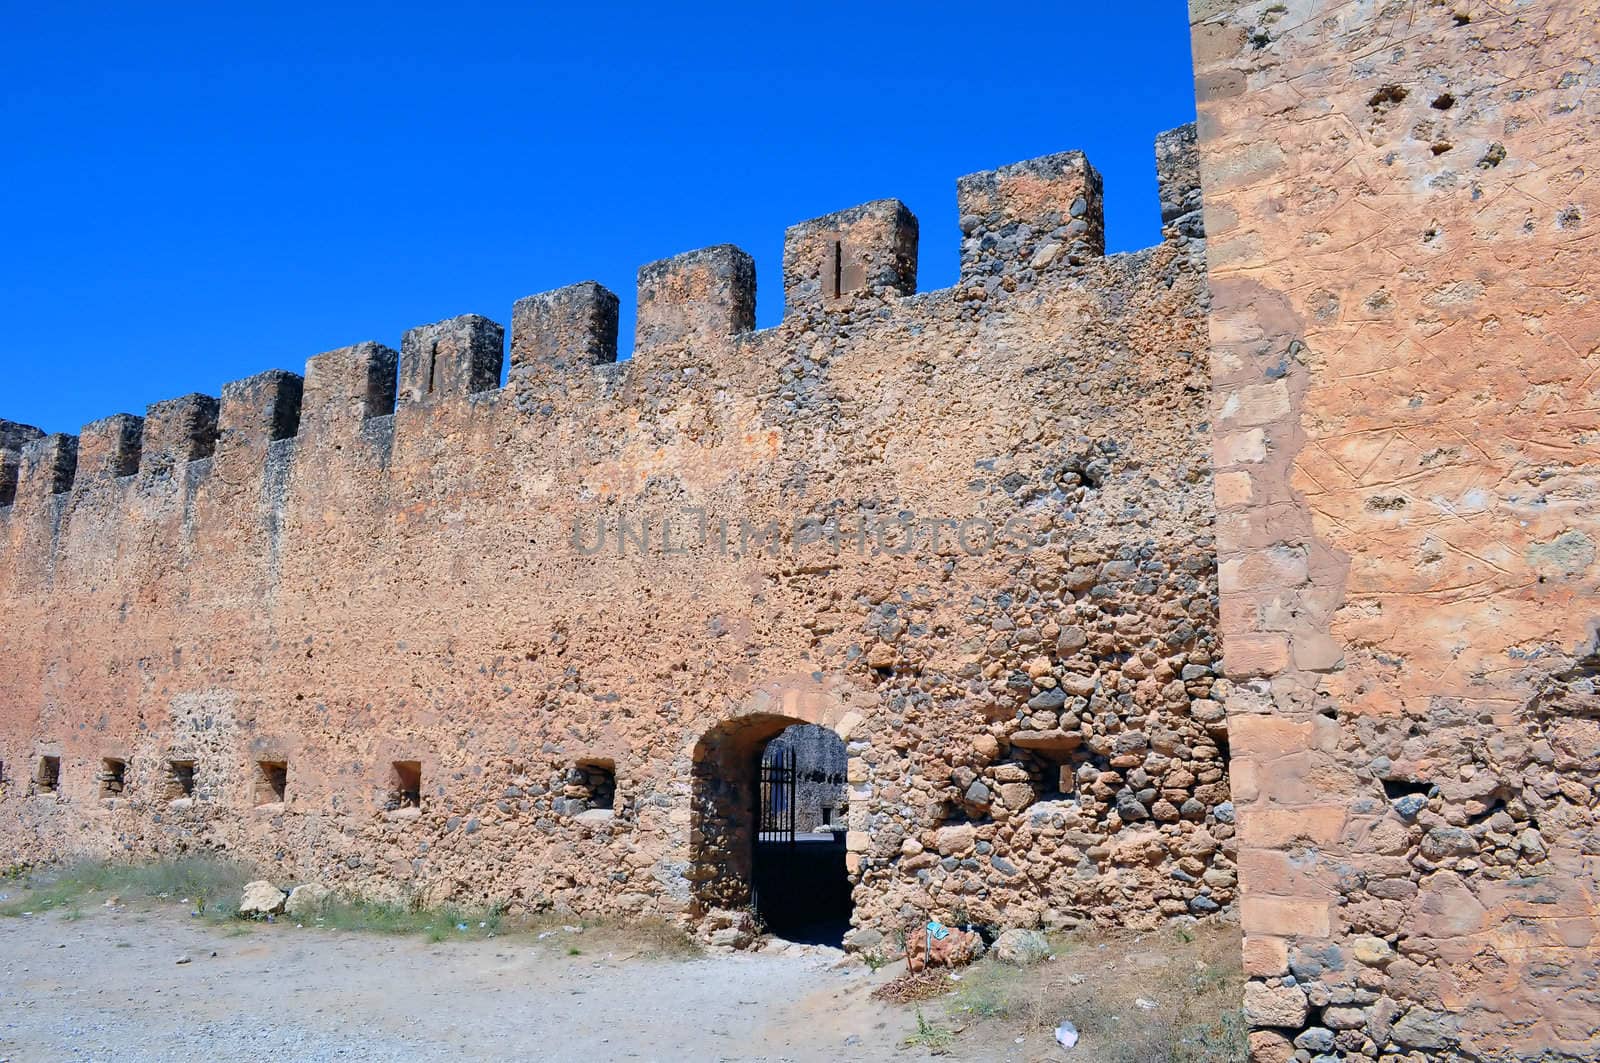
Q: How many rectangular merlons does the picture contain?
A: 12